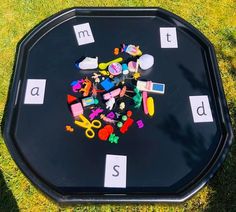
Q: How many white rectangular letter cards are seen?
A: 5